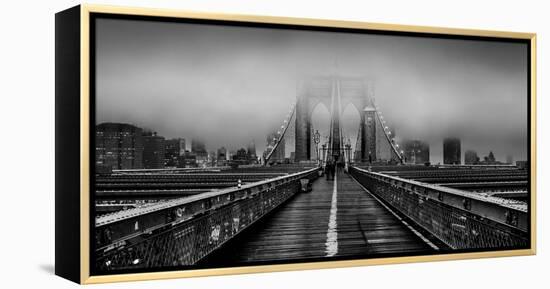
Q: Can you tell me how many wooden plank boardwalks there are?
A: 1